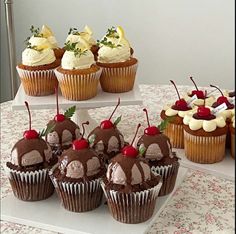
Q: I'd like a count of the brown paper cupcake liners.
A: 4